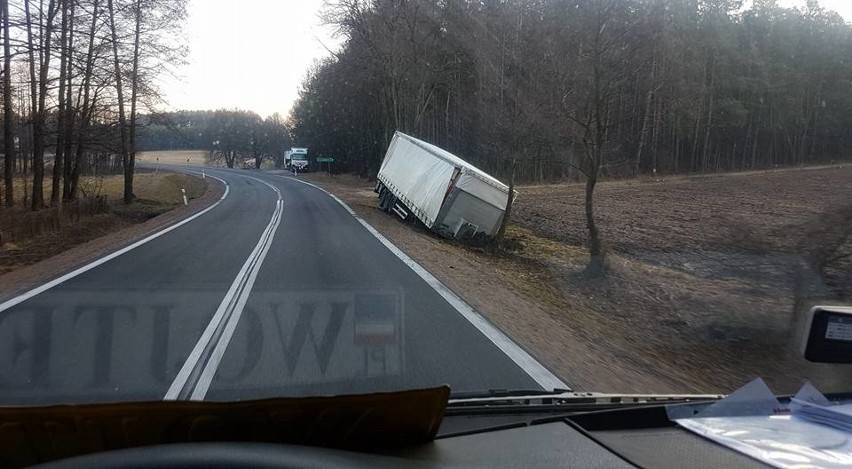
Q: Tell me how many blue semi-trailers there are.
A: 0